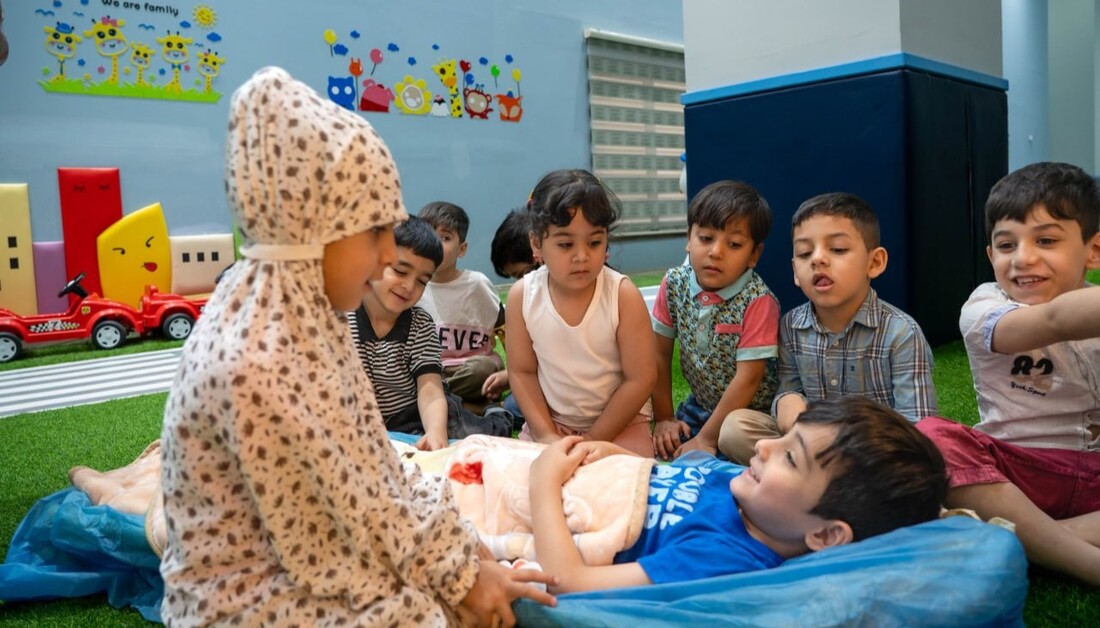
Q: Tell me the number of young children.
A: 9